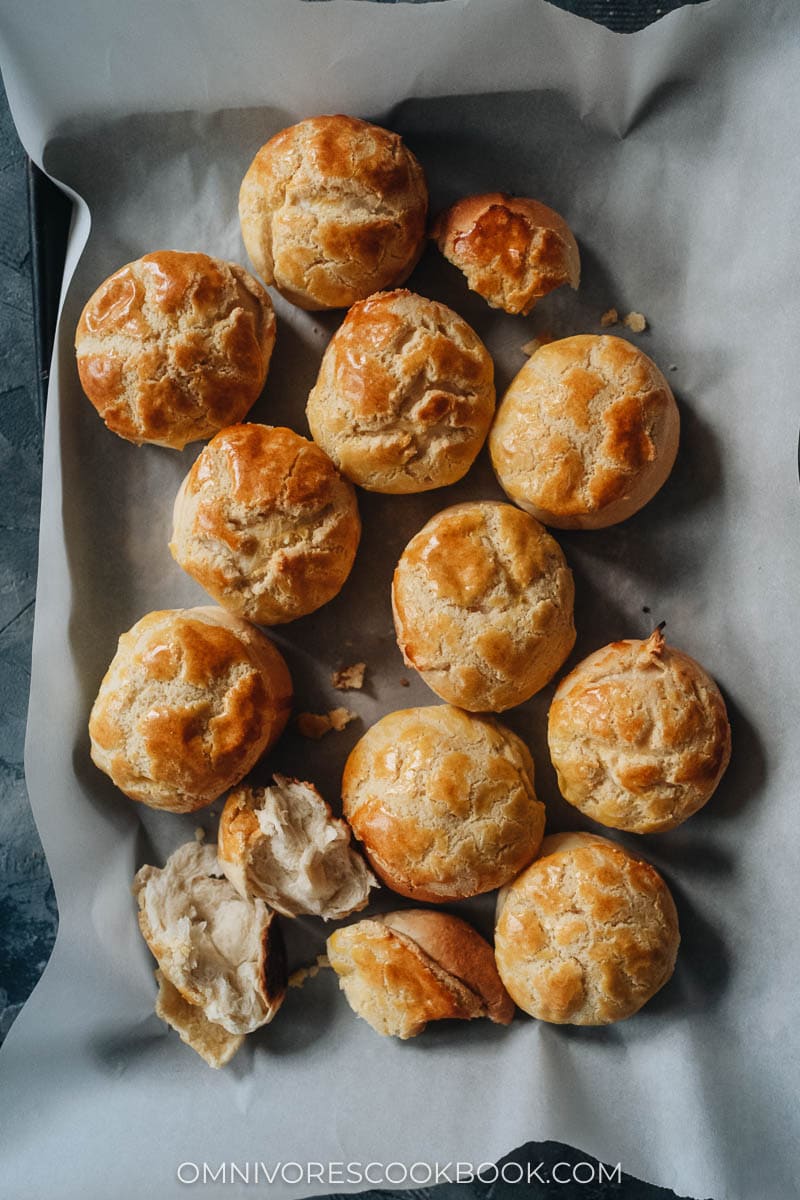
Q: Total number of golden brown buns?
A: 10